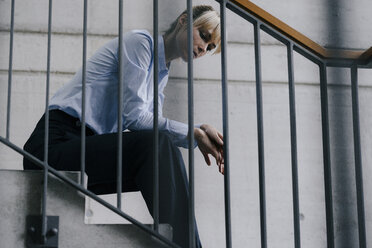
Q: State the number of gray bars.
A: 11